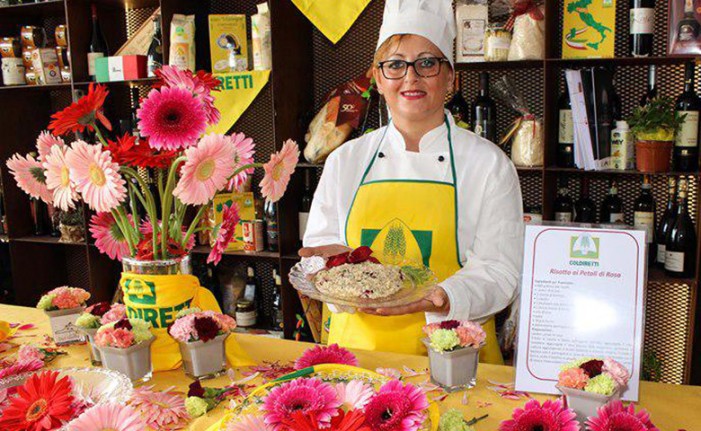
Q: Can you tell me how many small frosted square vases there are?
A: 6